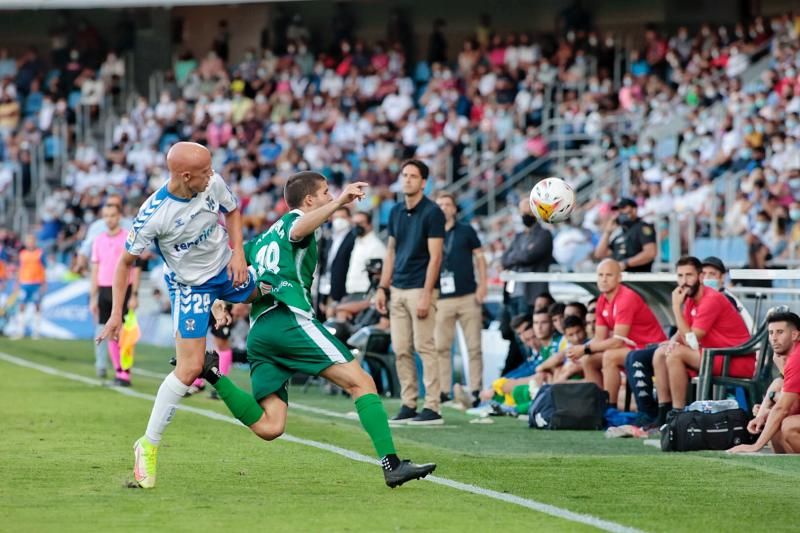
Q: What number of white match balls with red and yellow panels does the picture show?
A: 1